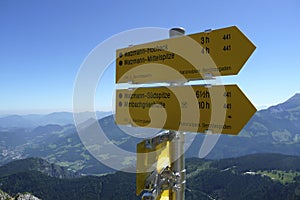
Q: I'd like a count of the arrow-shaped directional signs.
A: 2